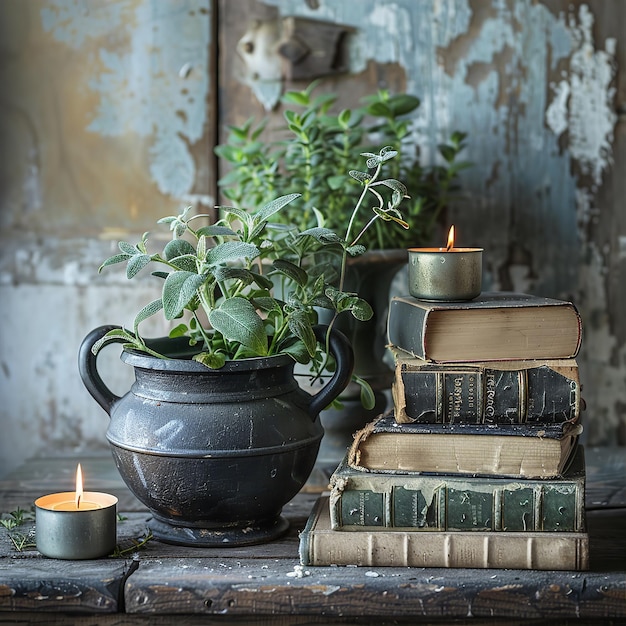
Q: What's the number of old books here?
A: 5